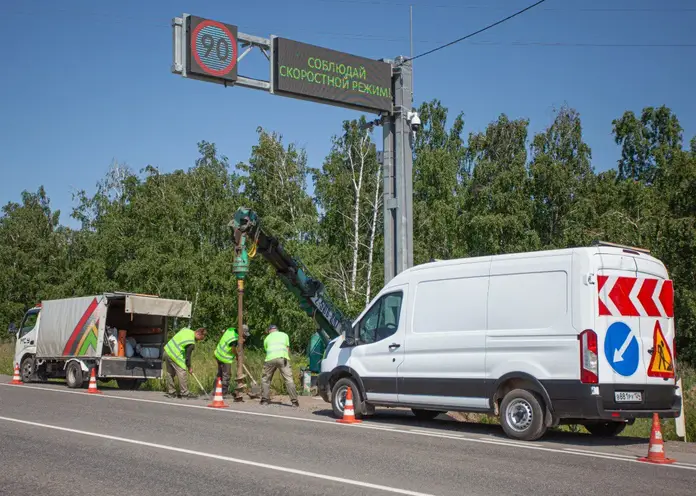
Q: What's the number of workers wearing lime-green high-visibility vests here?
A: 3